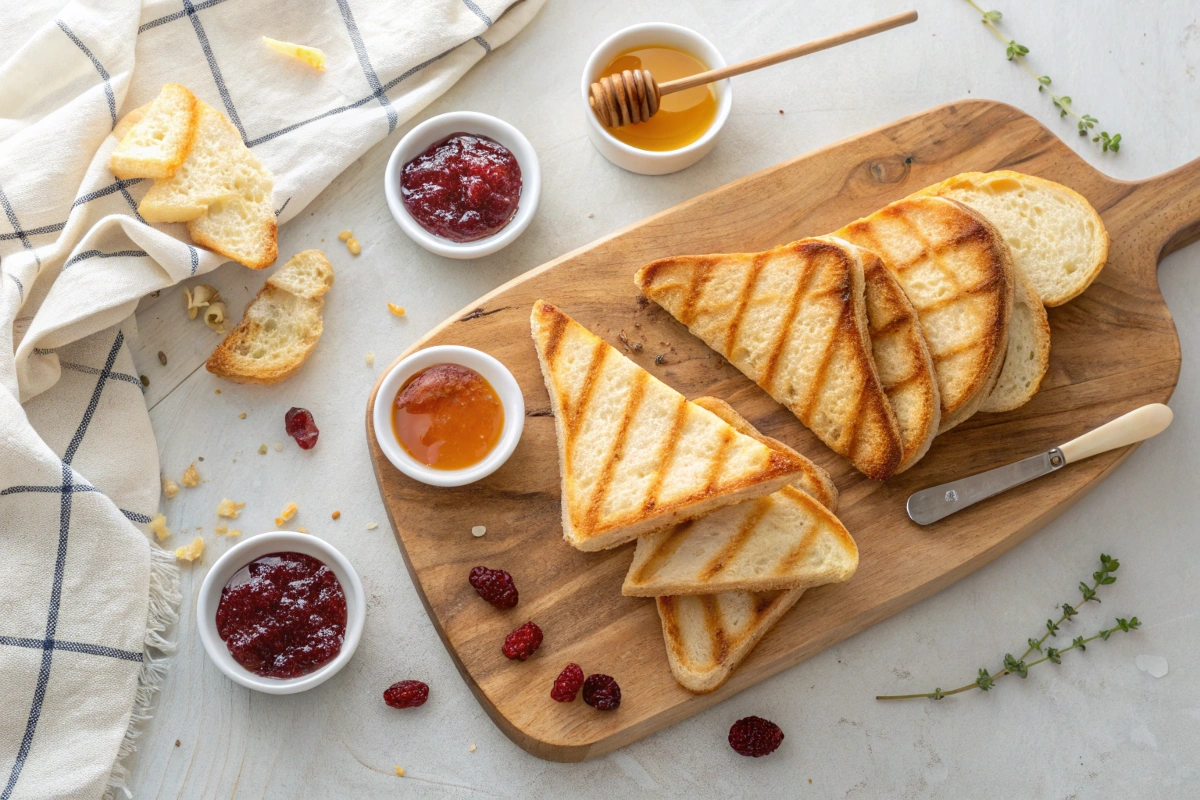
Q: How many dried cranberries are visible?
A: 7